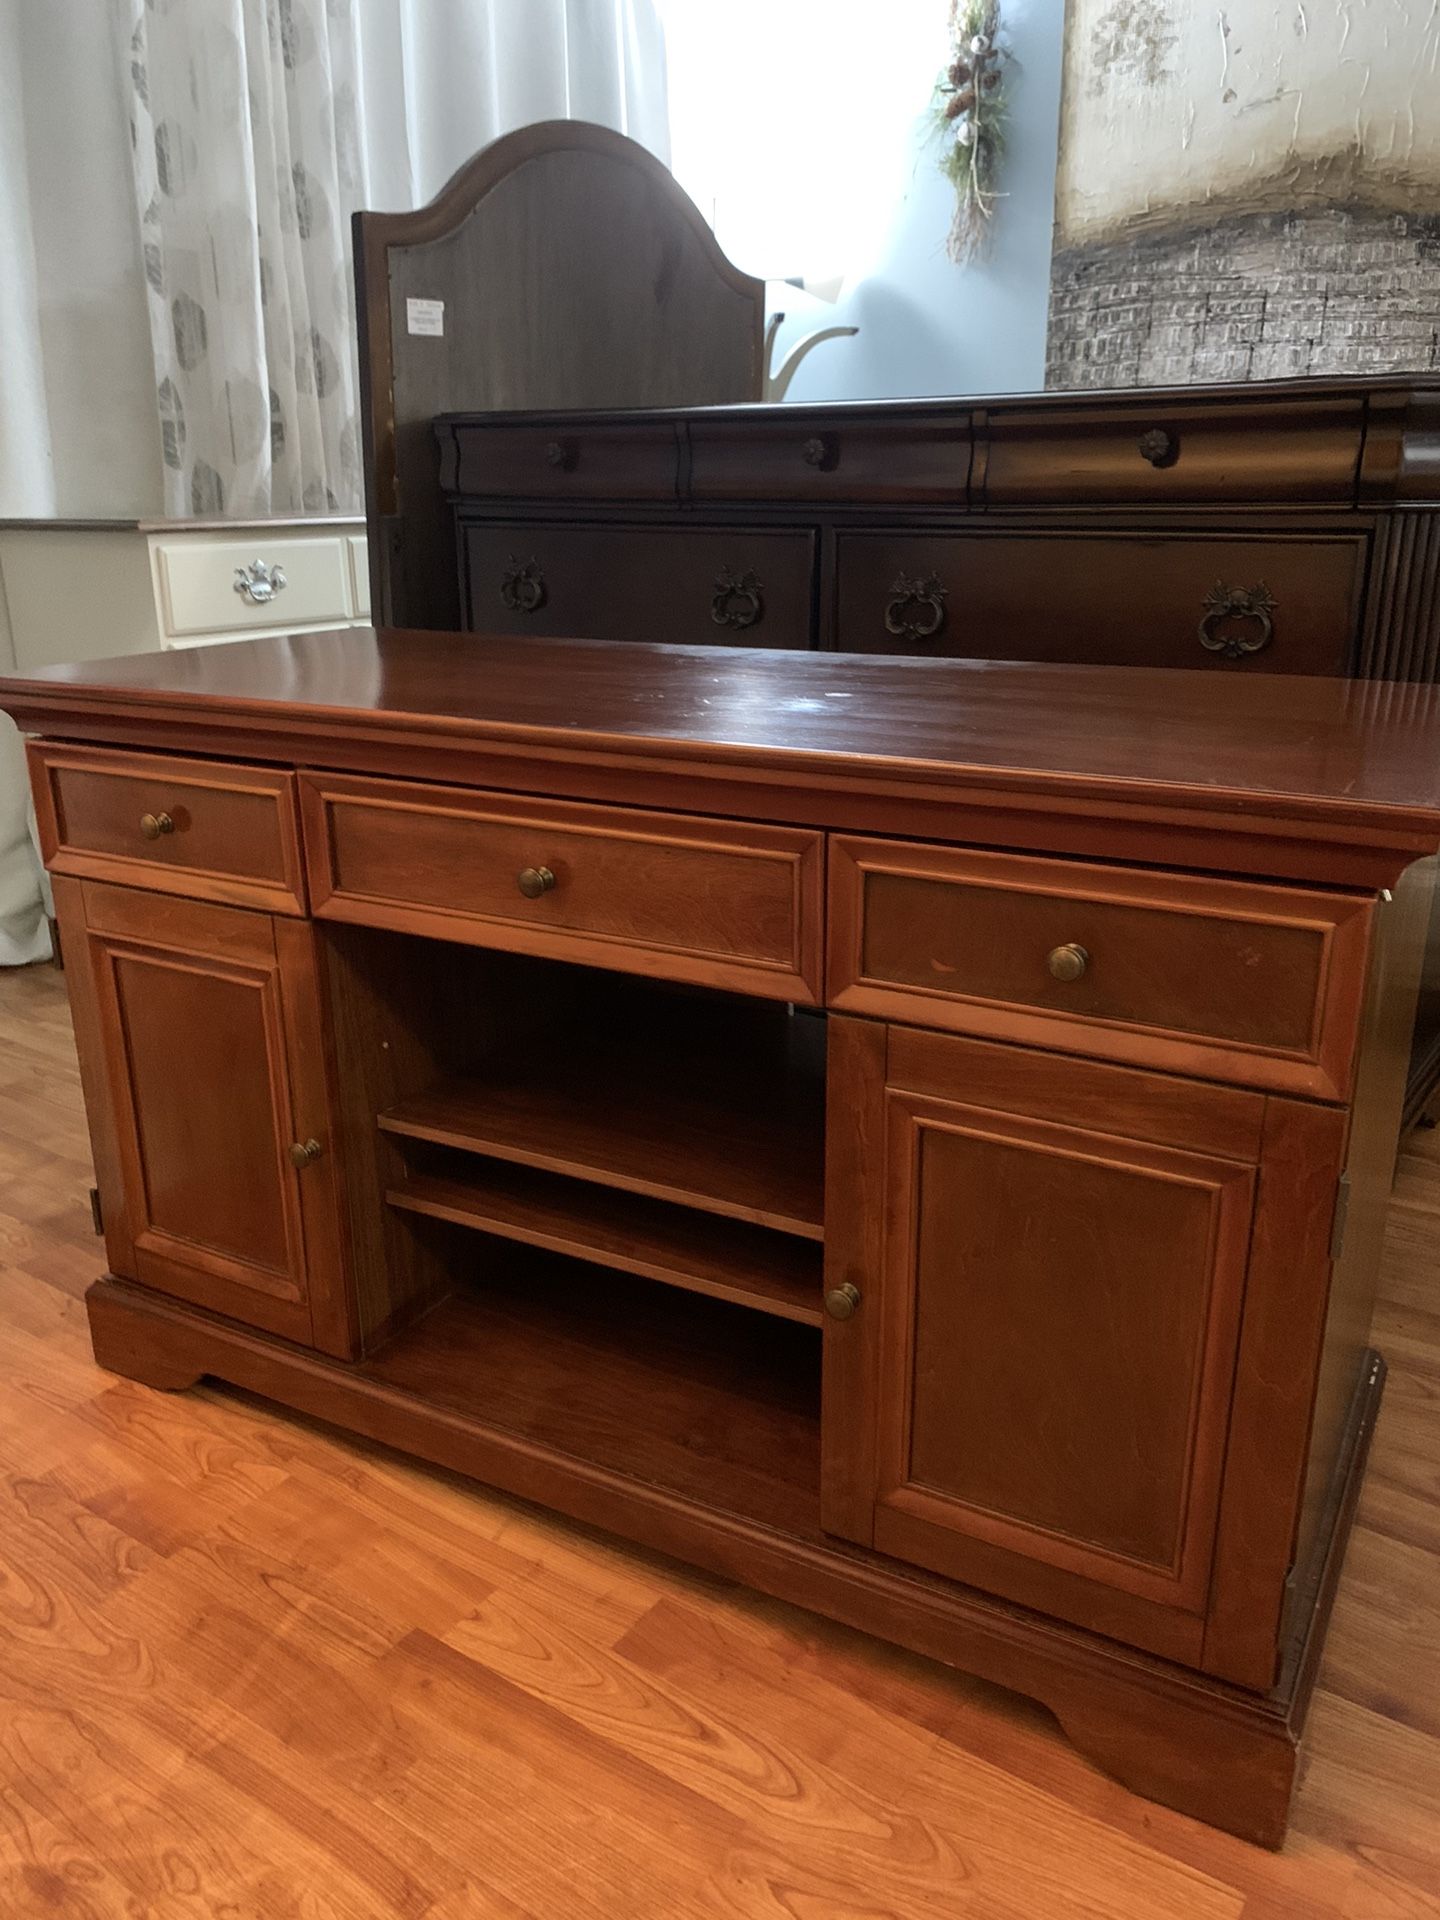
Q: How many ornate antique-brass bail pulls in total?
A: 4